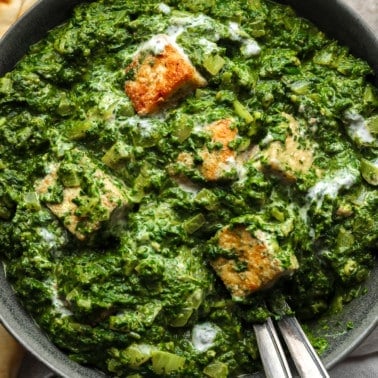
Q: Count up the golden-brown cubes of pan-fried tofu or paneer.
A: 5